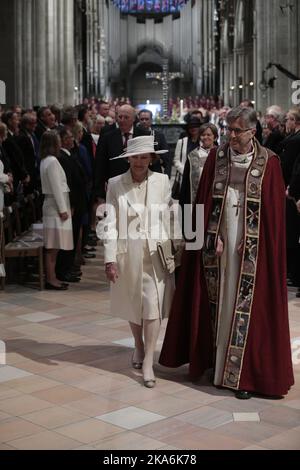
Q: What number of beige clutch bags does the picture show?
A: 1